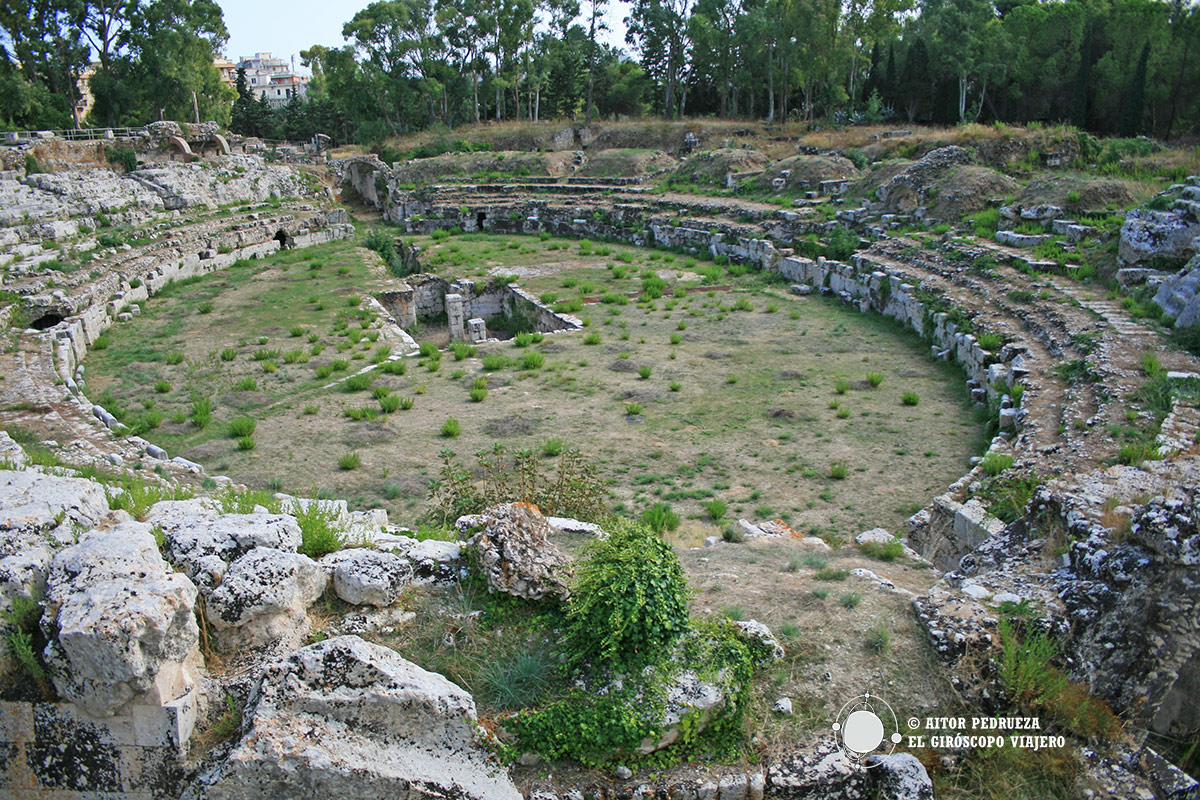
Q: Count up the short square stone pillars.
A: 2